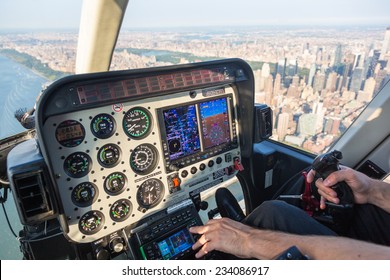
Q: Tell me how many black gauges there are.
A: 11